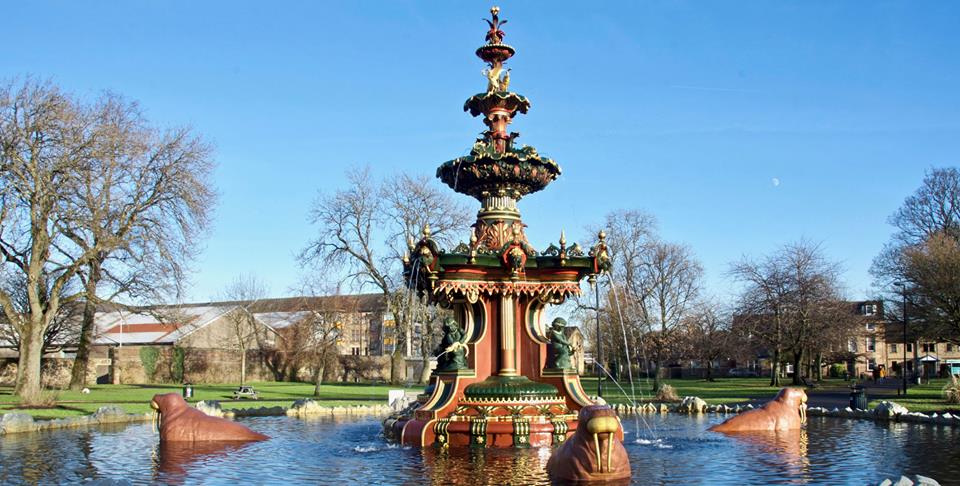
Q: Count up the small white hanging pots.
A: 0